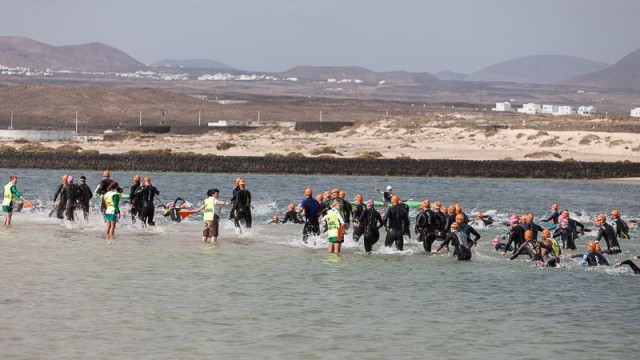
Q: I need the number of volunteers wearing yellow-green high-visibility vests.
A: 4